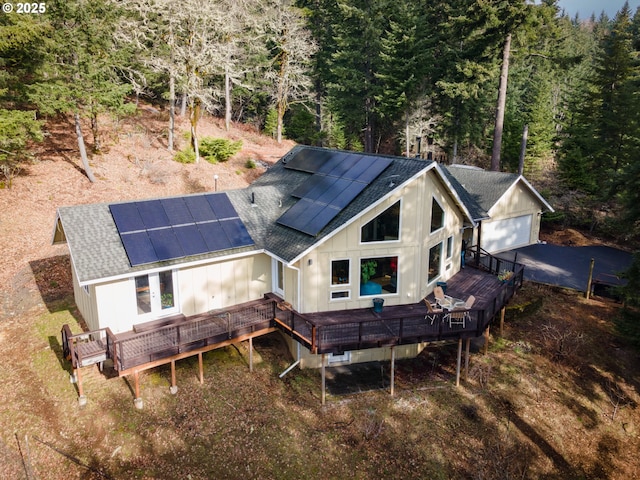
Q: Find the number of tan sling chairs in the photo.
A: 4